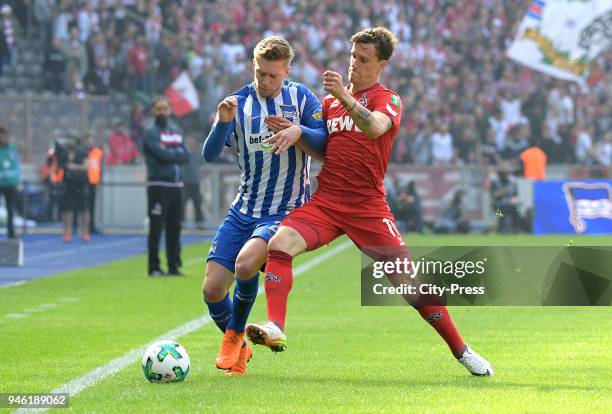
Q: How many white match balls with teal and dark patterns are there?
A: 1